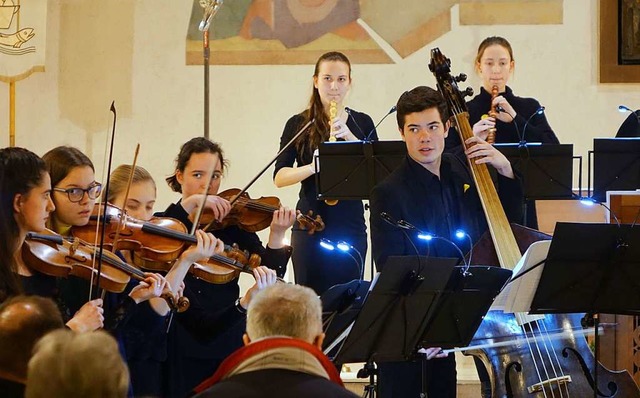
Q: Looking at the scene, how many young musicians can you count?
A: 7